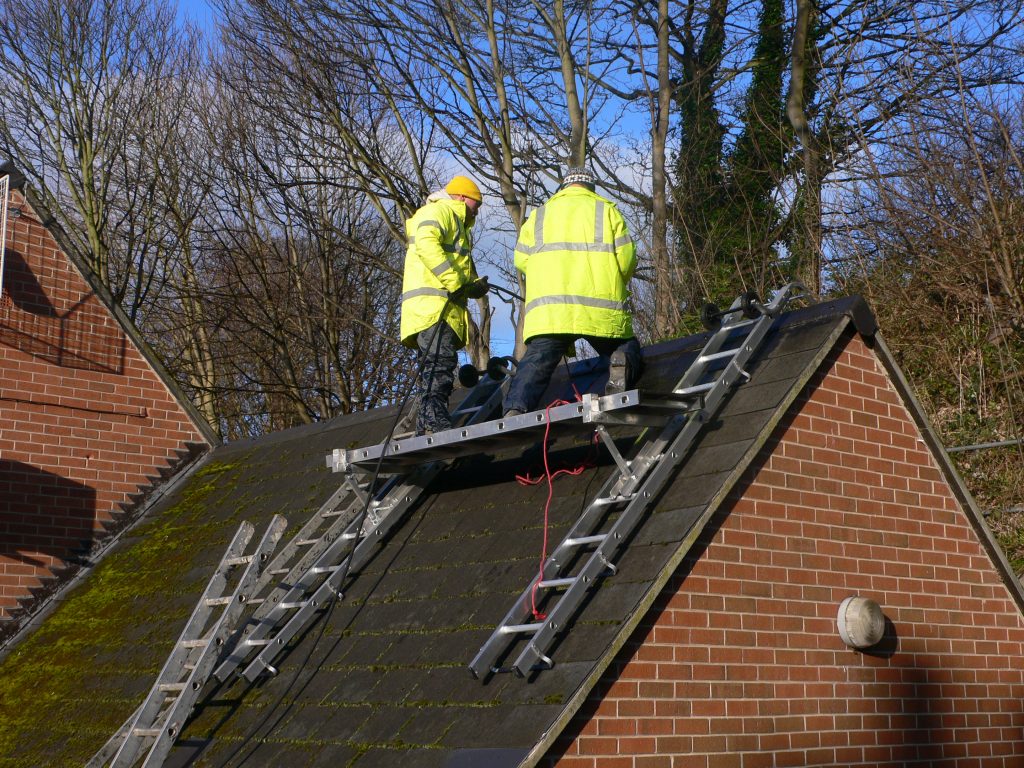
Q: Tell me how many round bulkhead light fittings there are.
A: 1